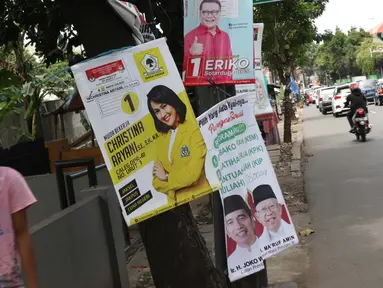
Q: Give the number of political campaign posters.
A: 3